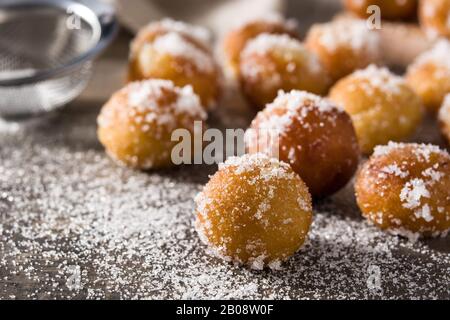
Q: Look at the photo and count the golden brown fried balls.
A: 14